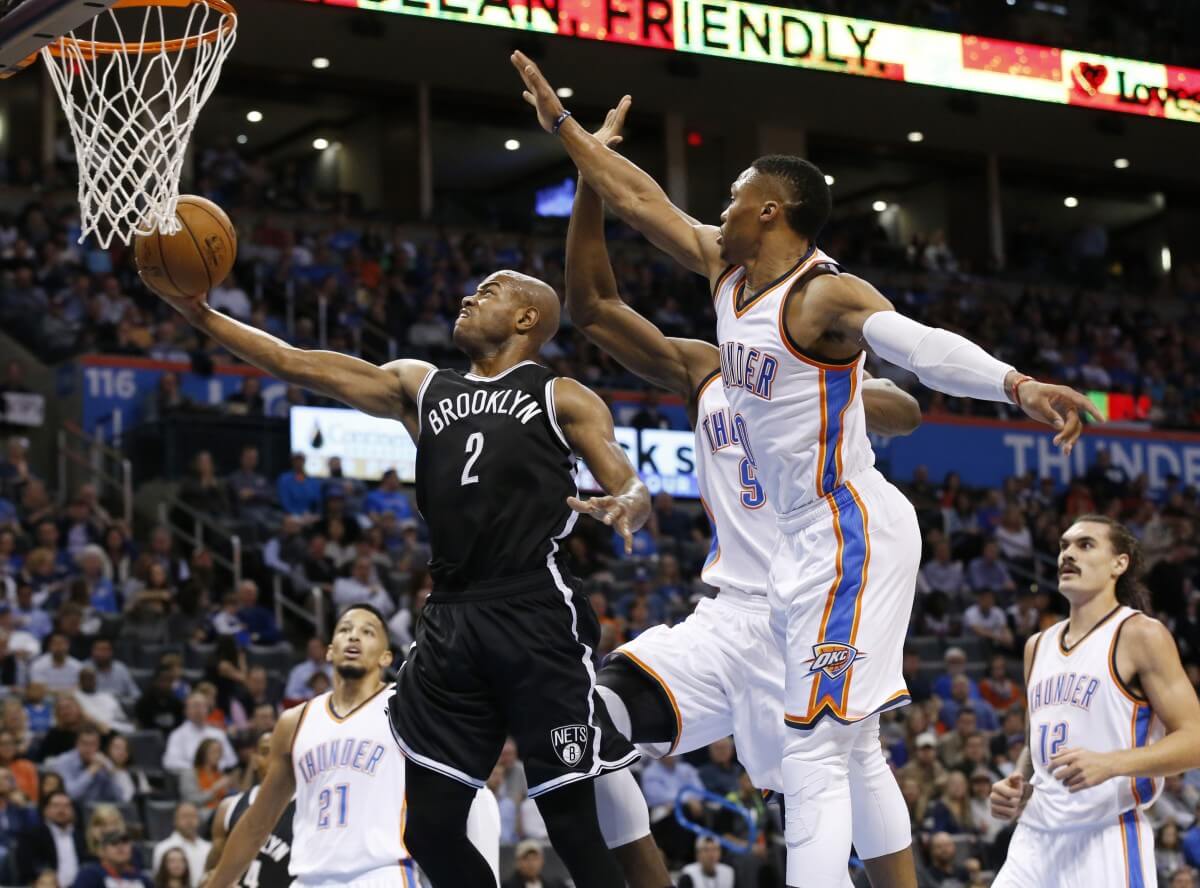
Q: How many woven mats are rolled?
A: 0